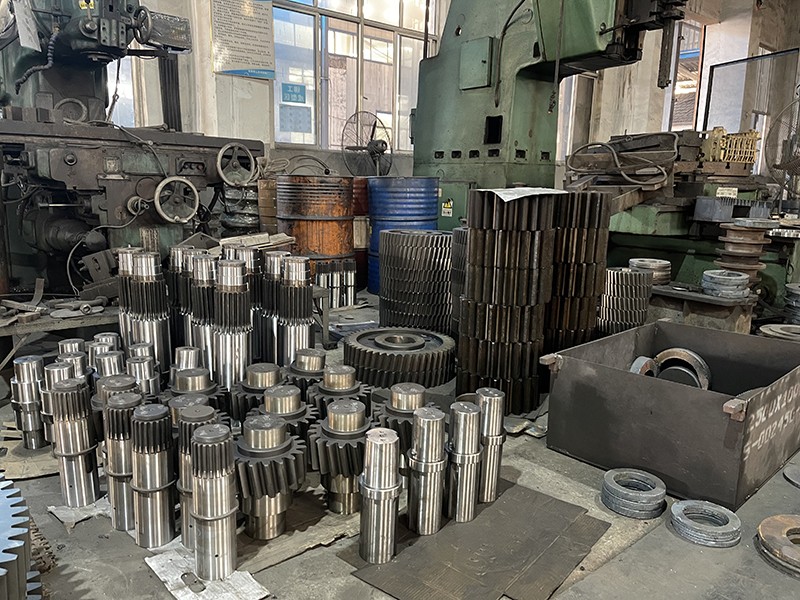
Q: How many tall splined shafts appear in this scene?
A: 10